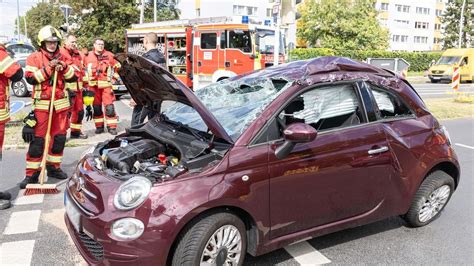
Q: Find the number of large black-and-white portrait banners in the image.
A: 0